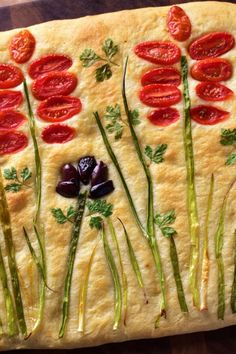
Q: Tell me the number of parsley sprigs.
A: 8